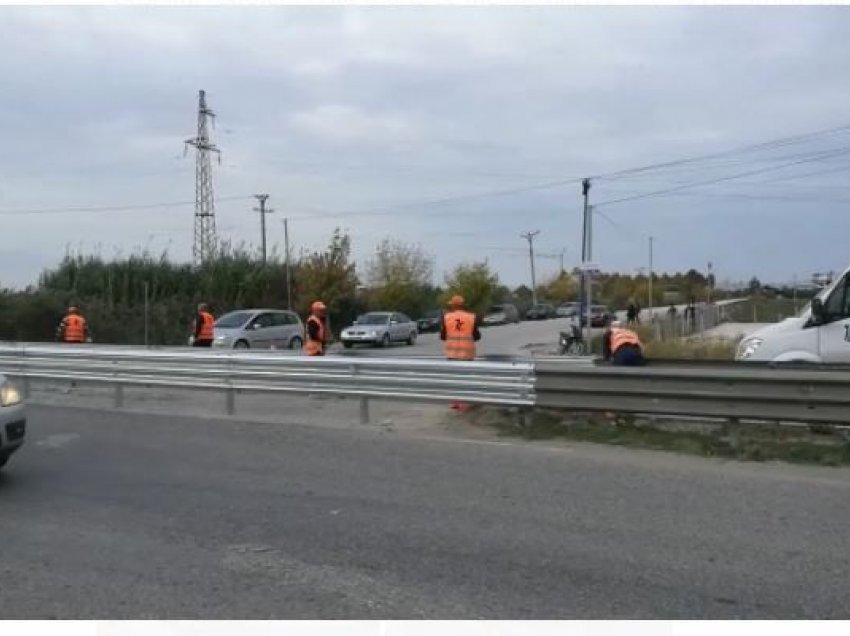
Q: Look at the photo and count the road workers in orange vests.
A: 5